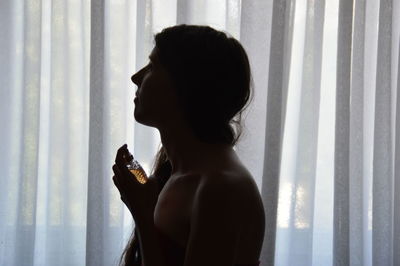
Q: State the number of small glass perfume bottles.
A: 1